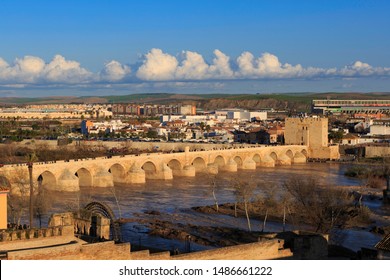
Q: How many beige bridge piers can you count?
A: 11